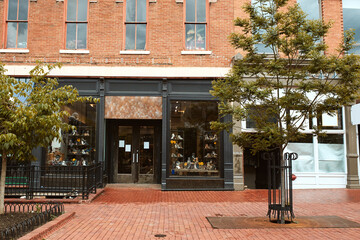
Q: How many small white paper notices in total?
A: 3